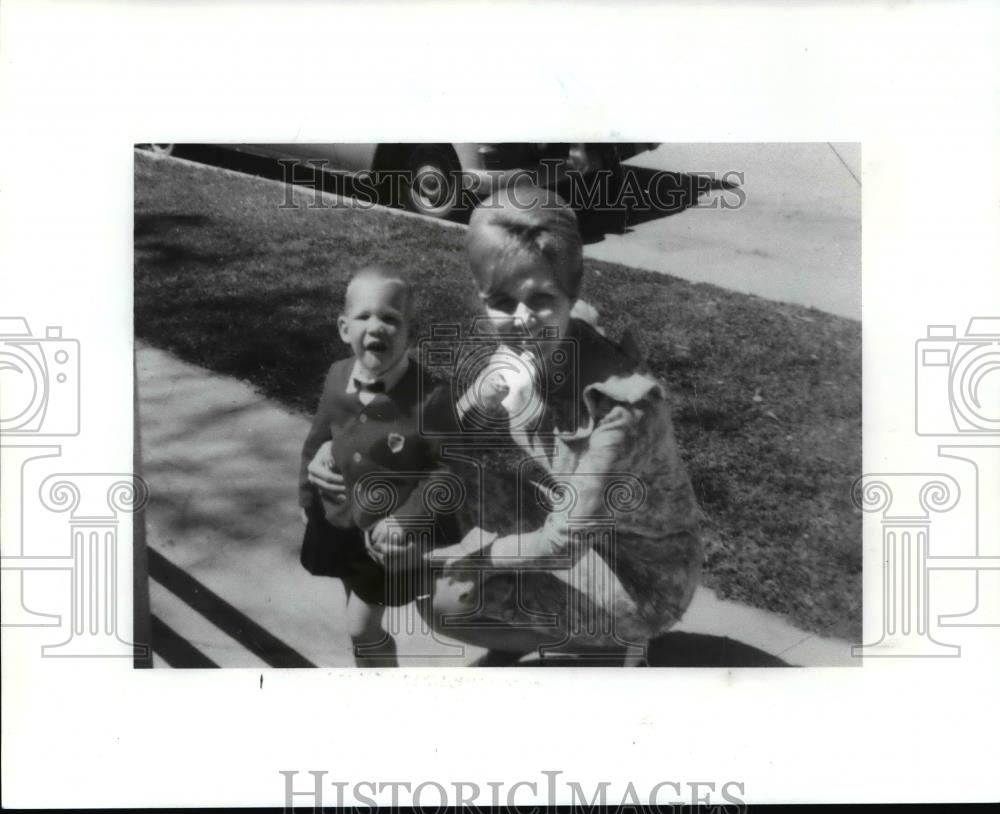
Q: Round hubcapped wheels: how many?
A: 1